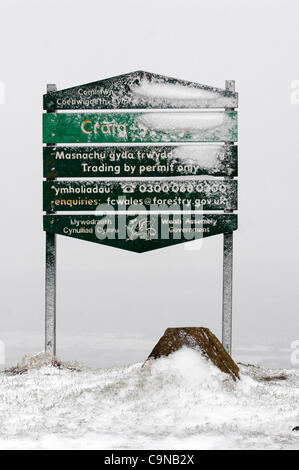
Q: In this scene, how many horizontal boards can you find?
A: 5